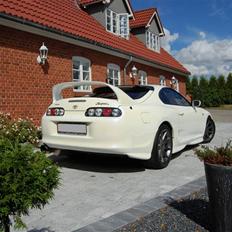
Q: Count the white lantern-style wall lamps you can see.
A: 3